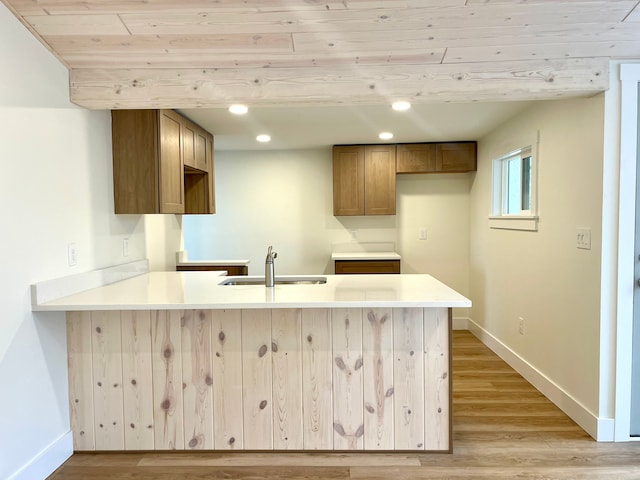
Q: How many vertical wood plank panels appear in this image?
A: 13